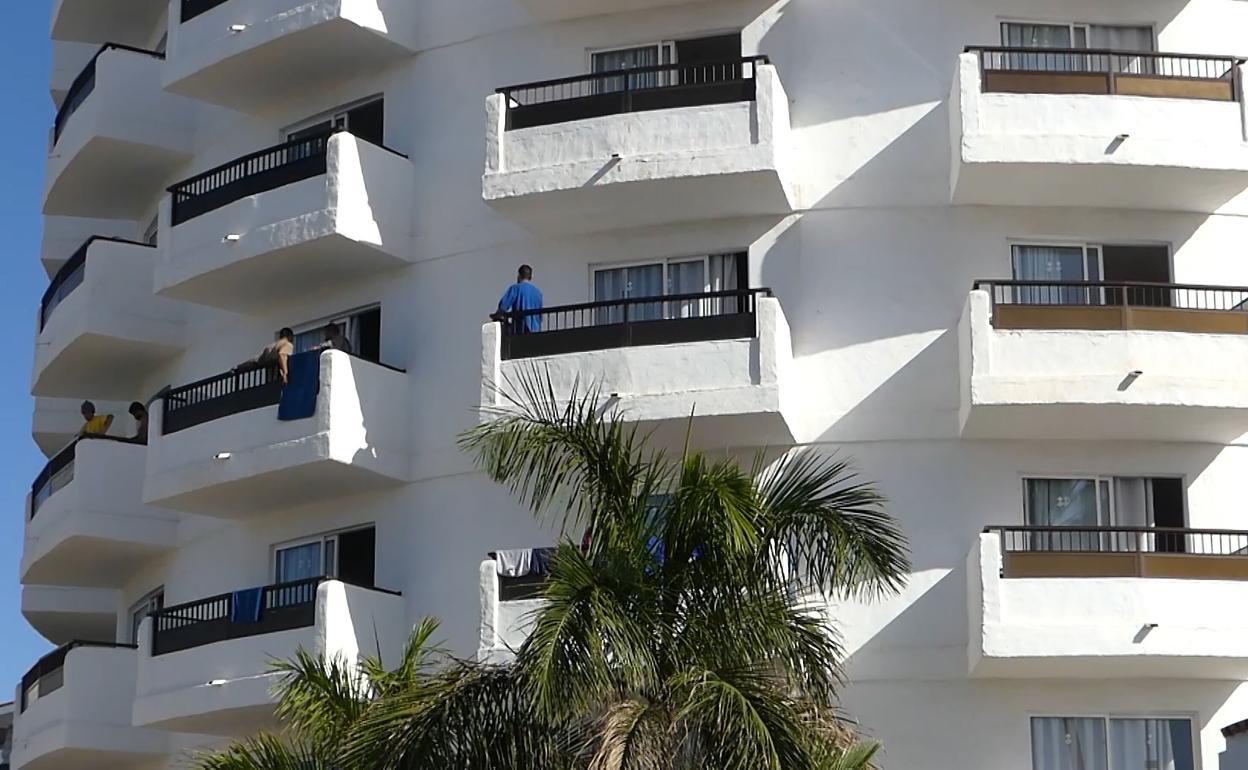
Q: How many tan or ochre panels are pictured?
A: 6